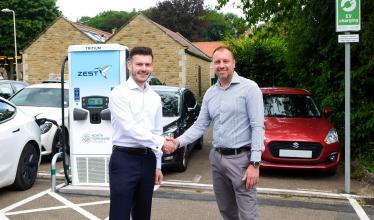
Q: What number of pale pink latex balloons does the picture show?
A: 0